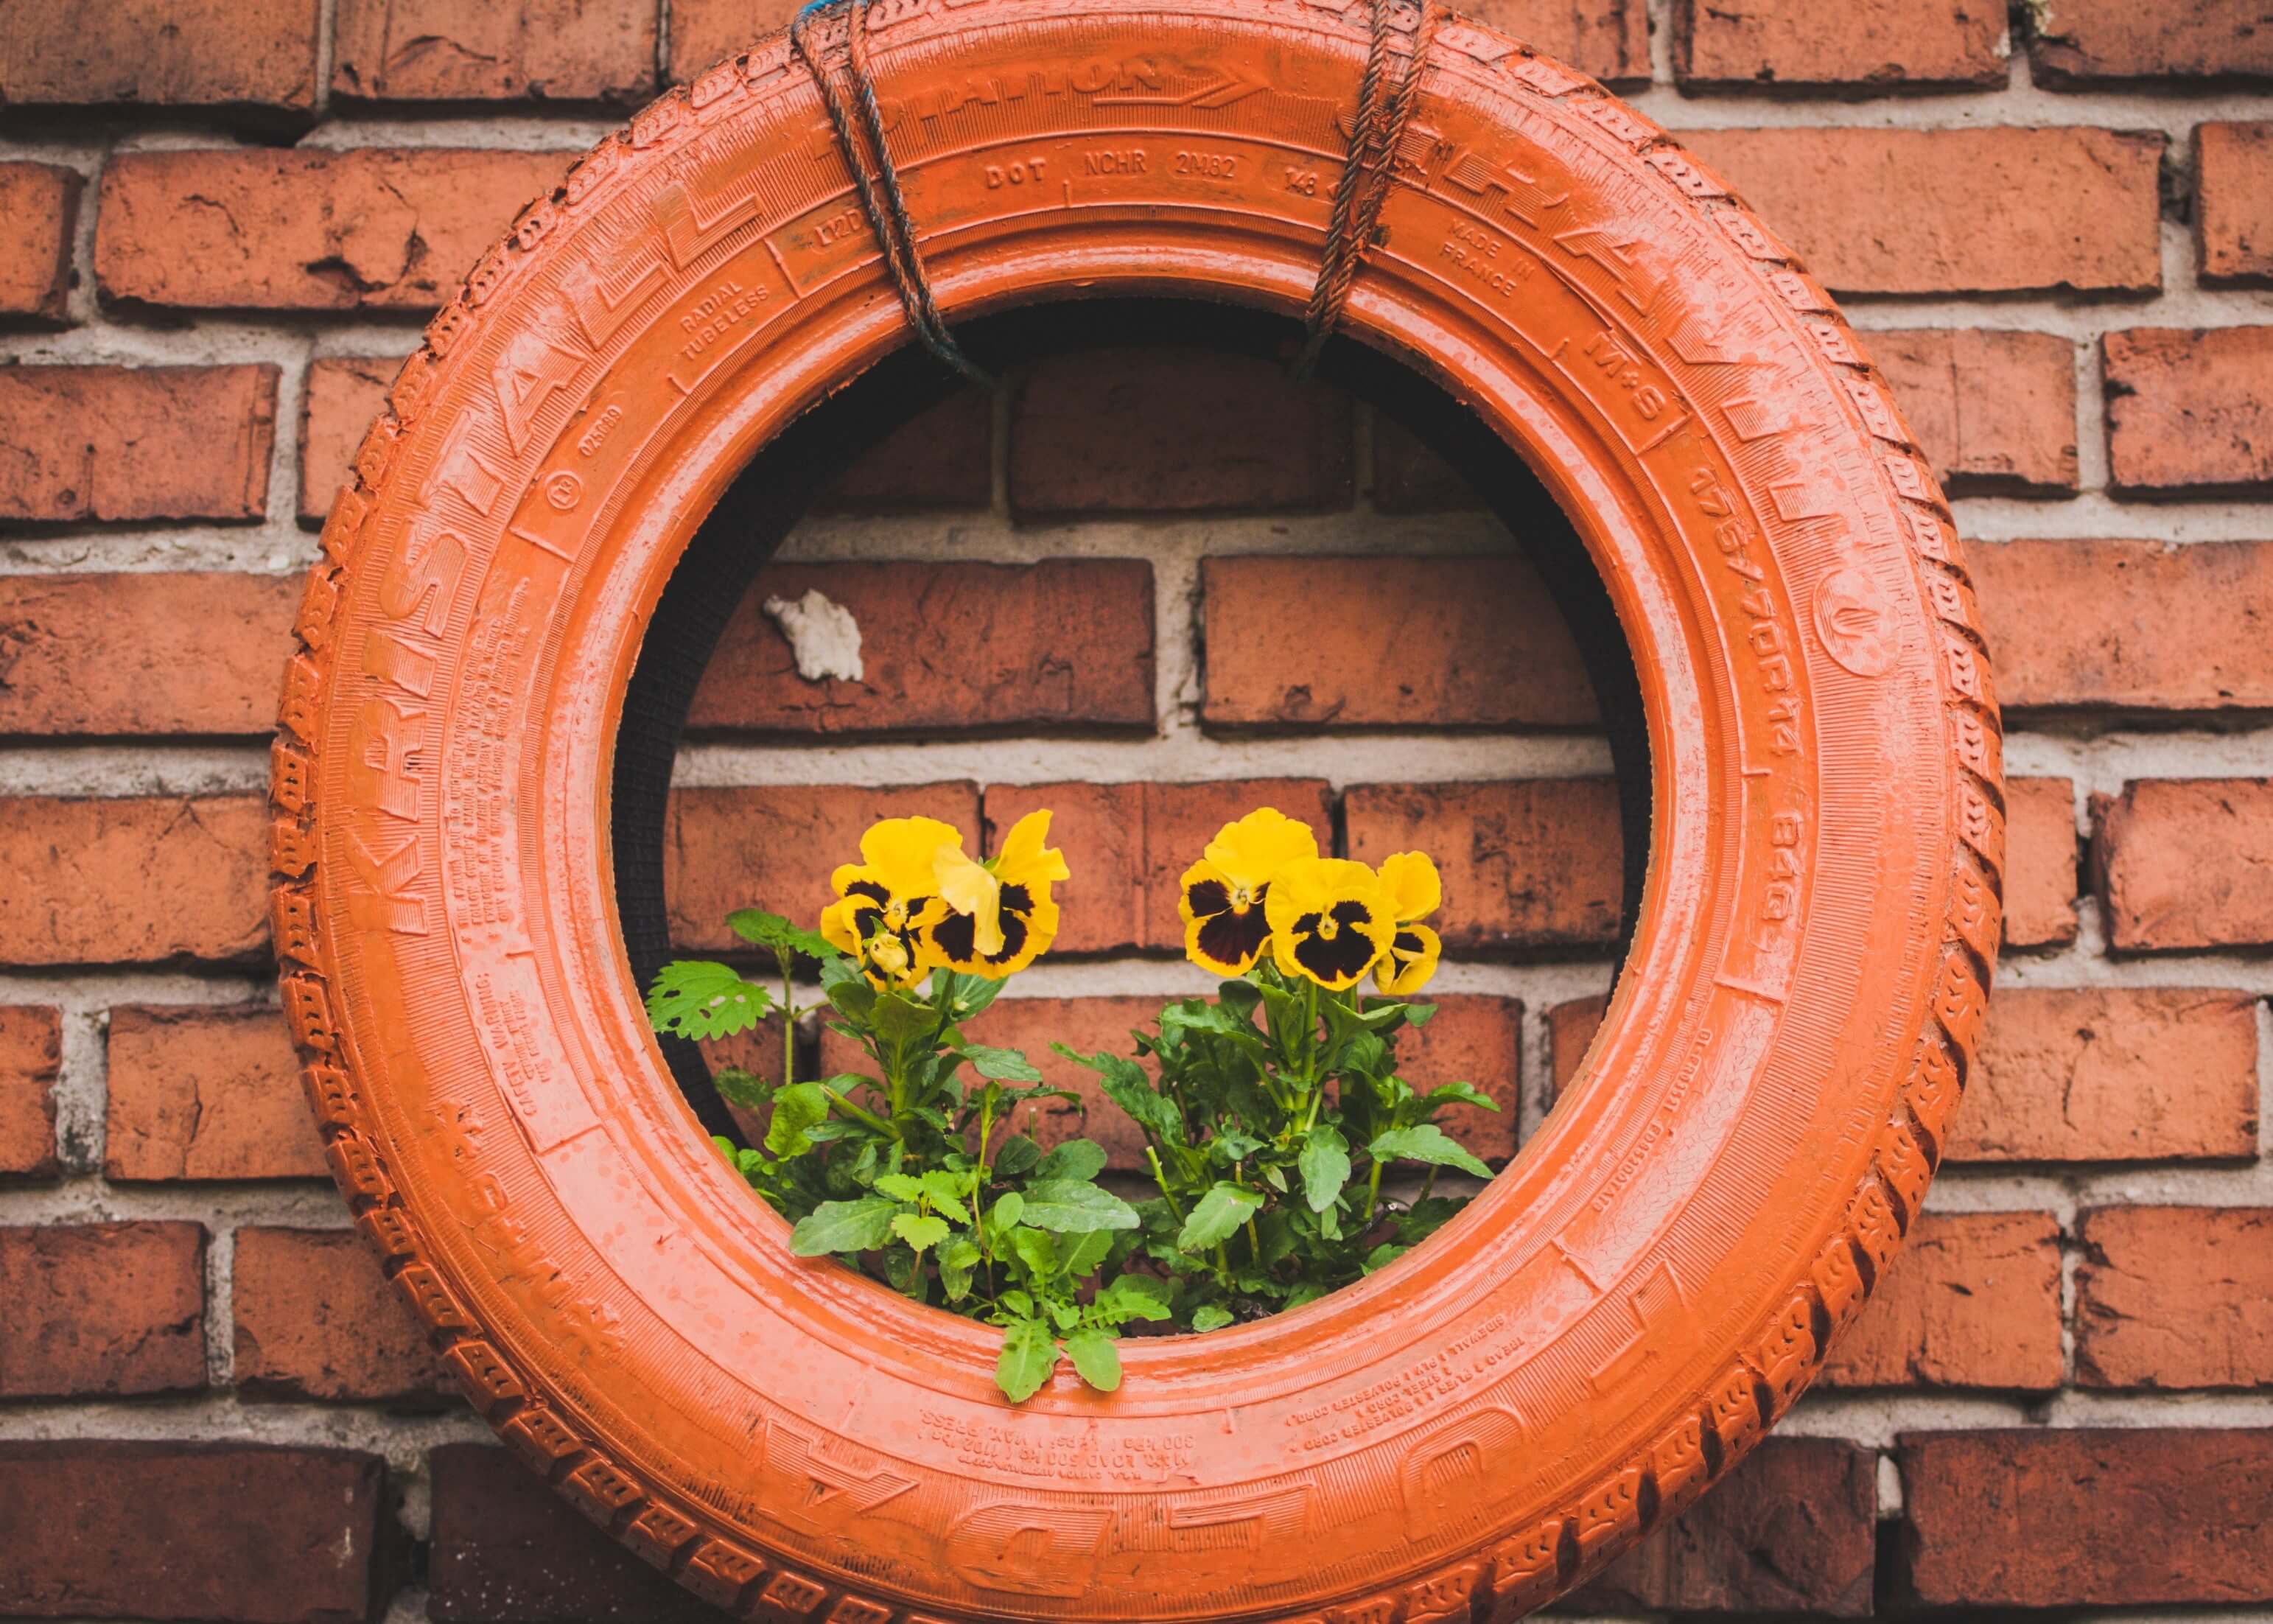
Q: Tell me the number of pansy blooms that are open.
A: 5